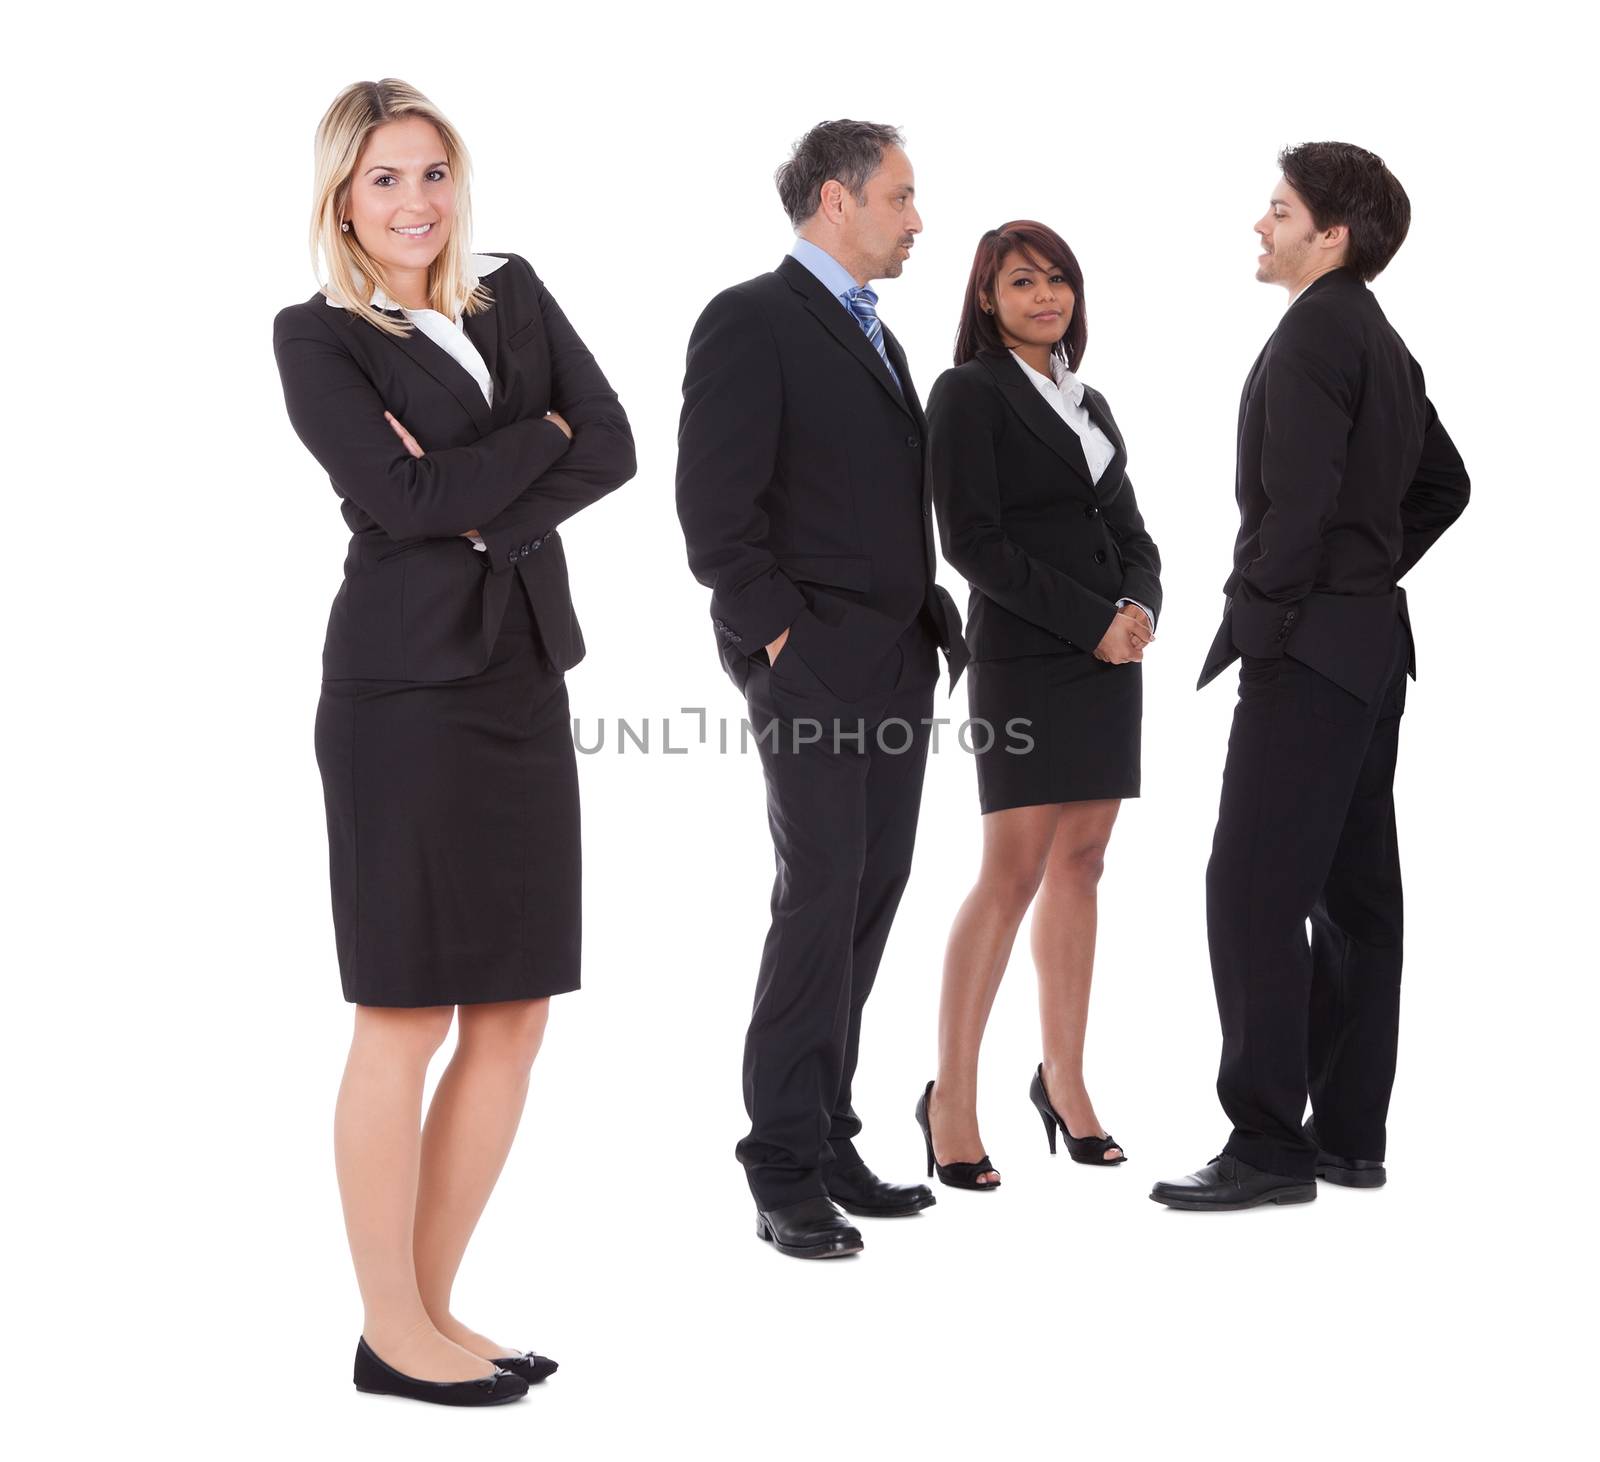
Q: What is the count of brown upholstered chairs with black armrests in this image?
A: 0